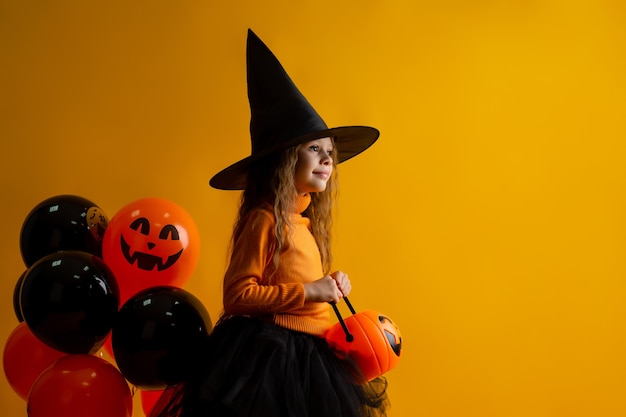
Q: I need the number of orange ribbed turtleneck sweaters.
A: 1